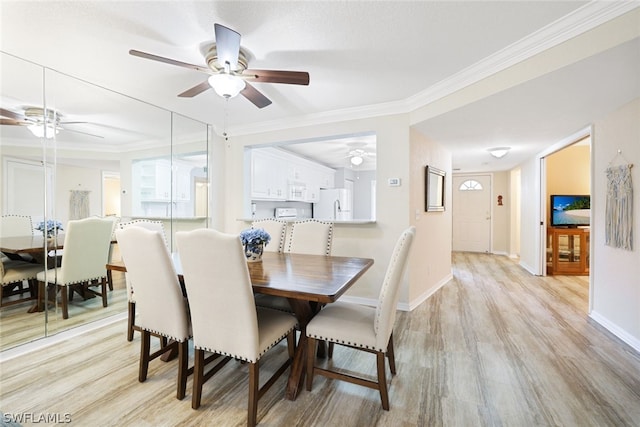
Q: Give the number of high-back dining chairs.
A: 6